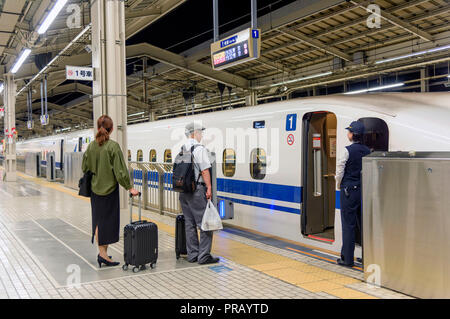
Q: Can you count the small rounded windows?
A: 6